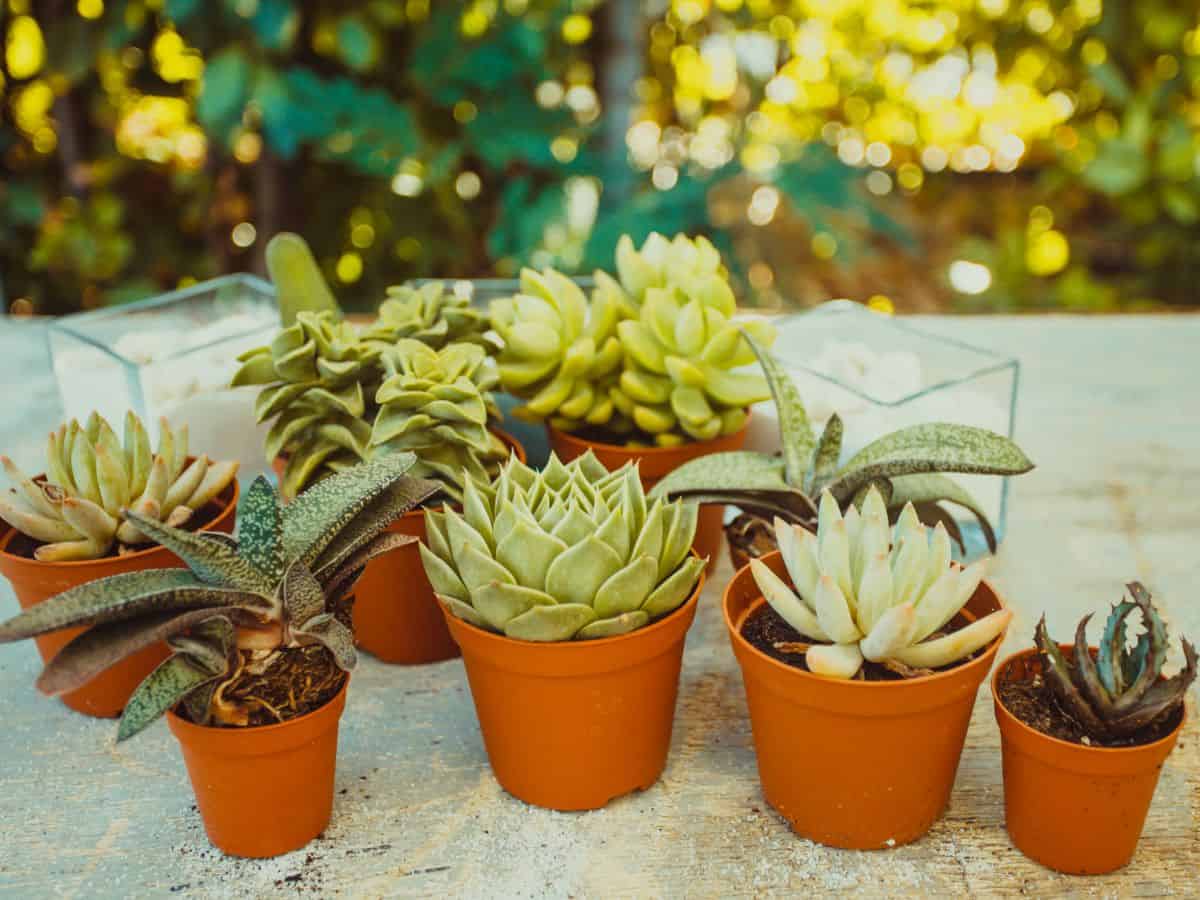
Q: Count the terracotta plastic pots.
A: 8